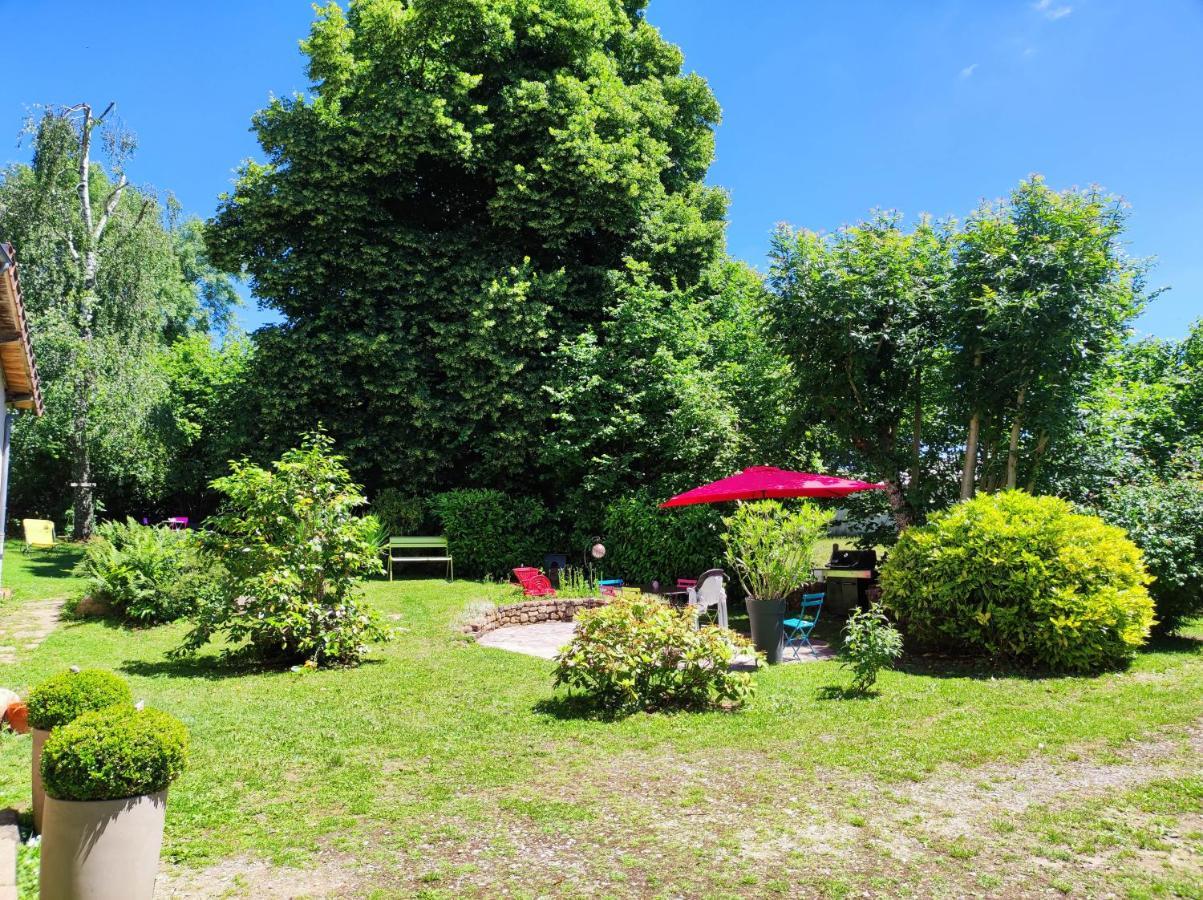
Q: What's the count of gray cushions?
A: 1